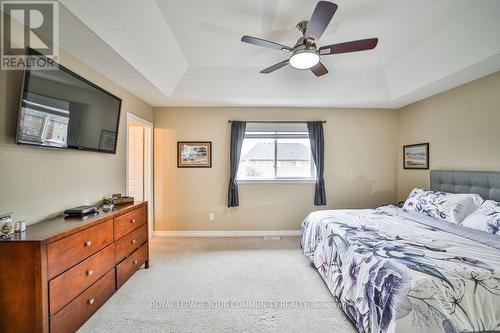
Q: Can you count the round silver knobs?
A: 6